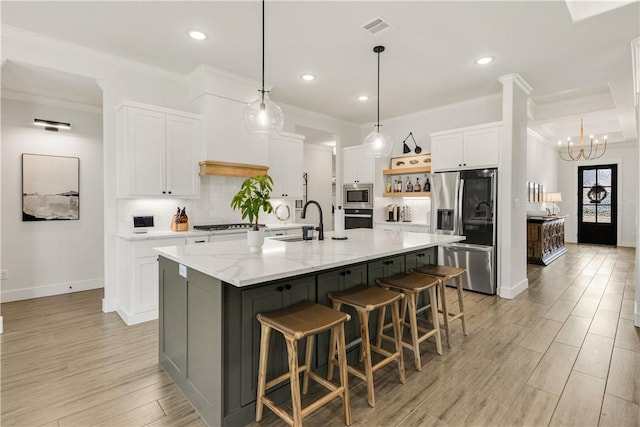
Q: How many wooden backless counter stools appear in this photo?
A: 4